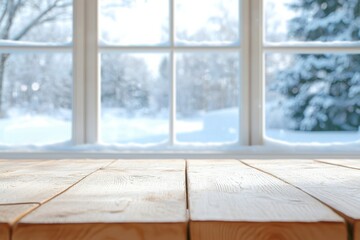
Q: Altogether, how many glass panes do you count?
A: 8